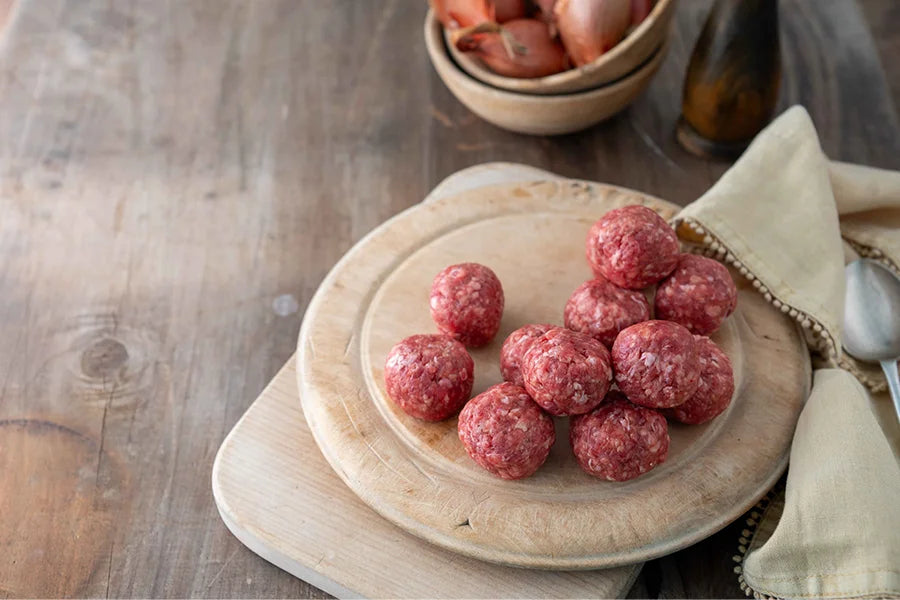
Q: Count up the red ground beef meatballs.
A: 11